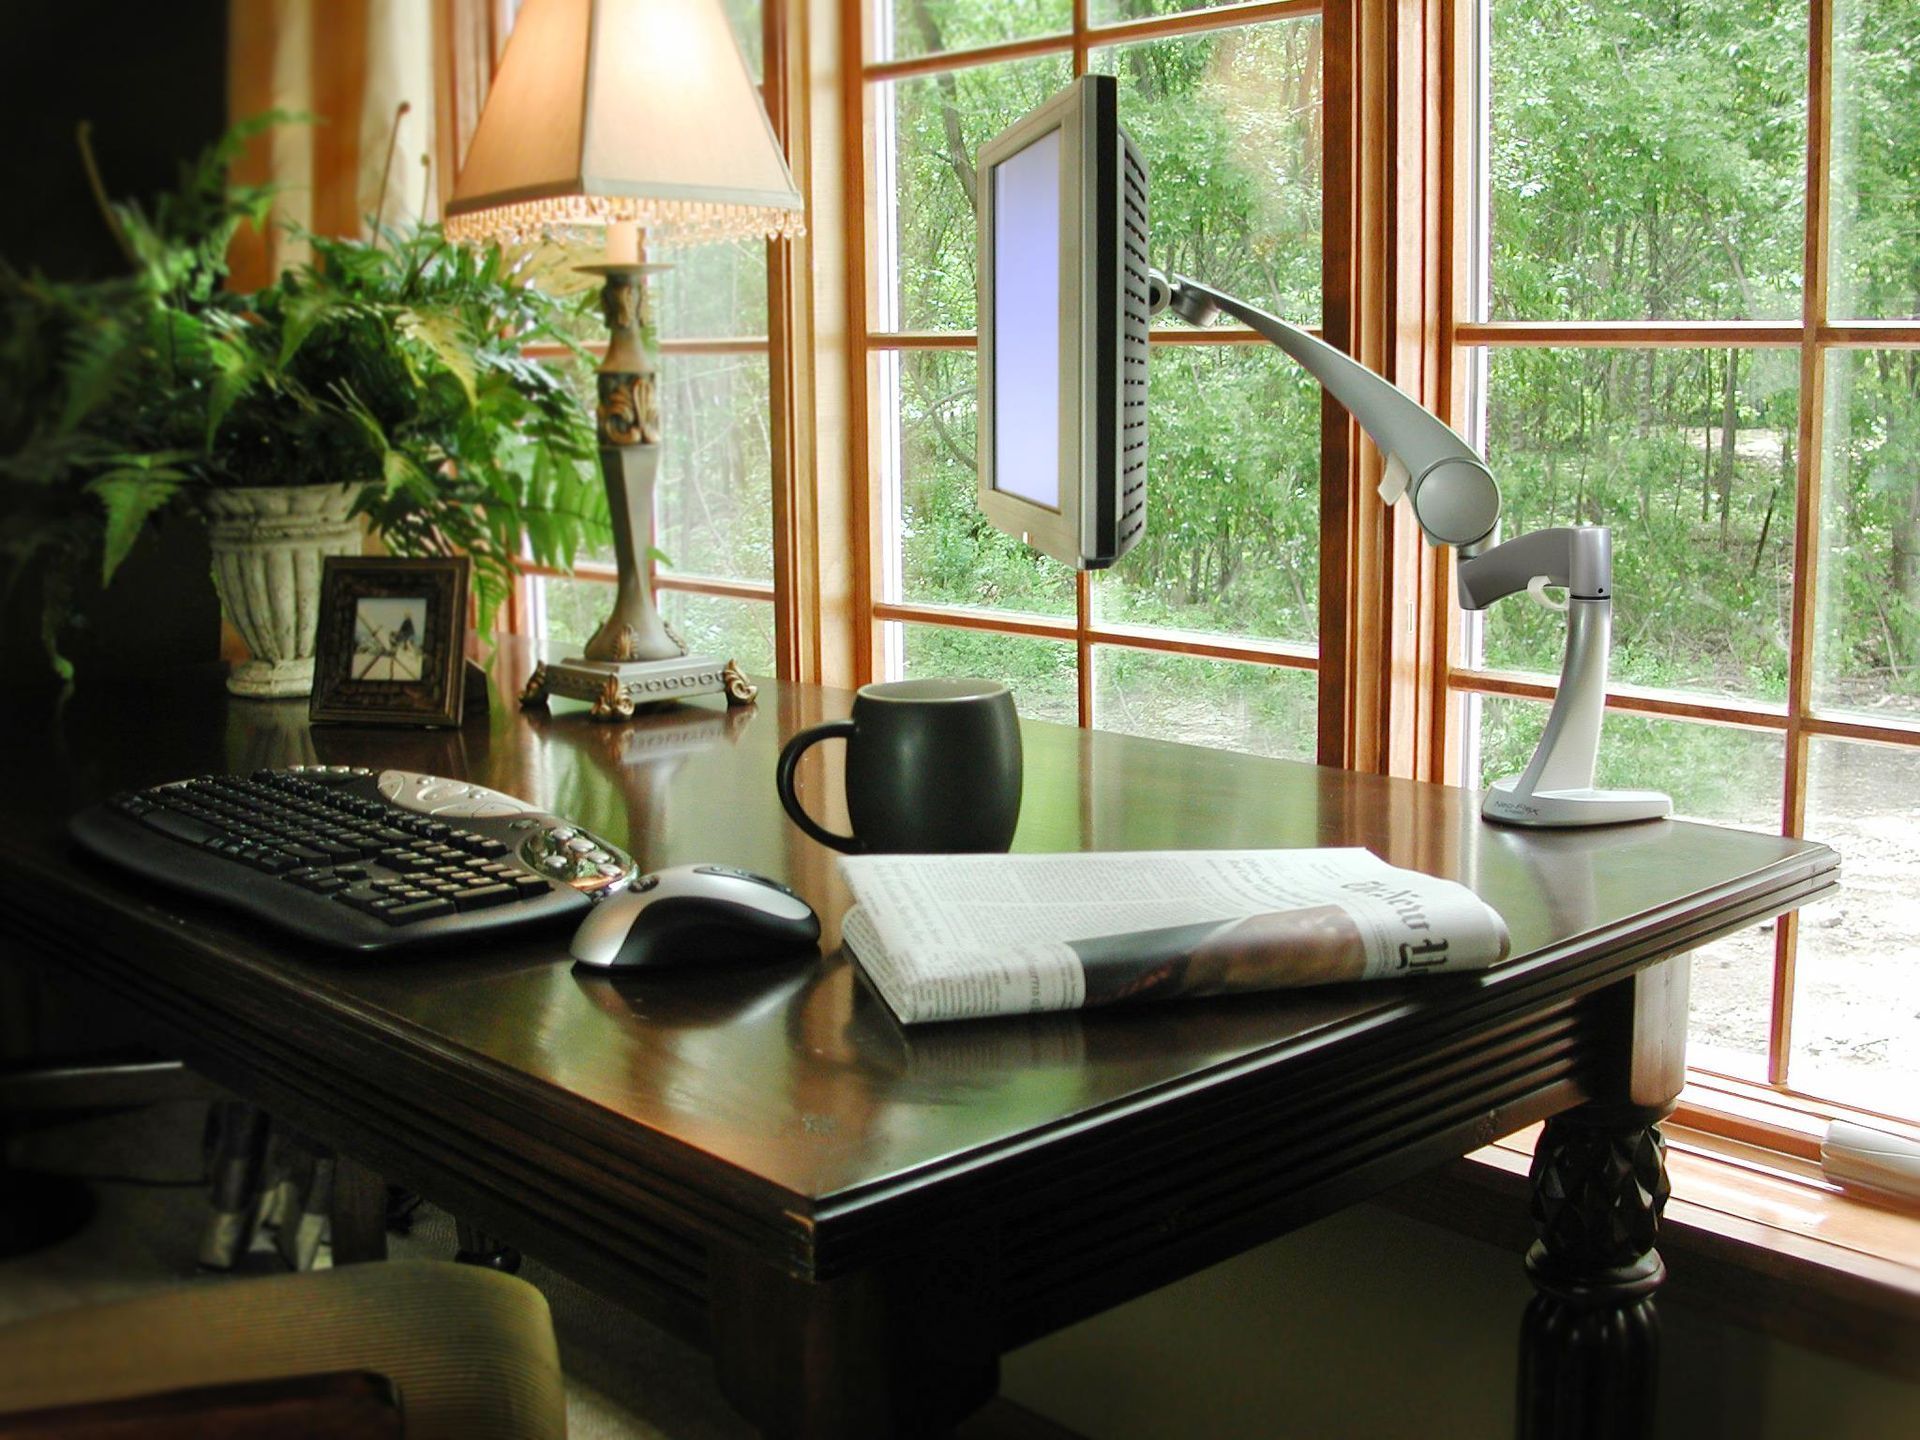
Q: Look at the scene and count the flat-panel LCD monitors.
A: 1